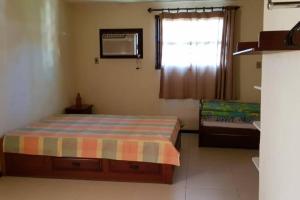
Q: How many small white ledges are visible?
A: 3